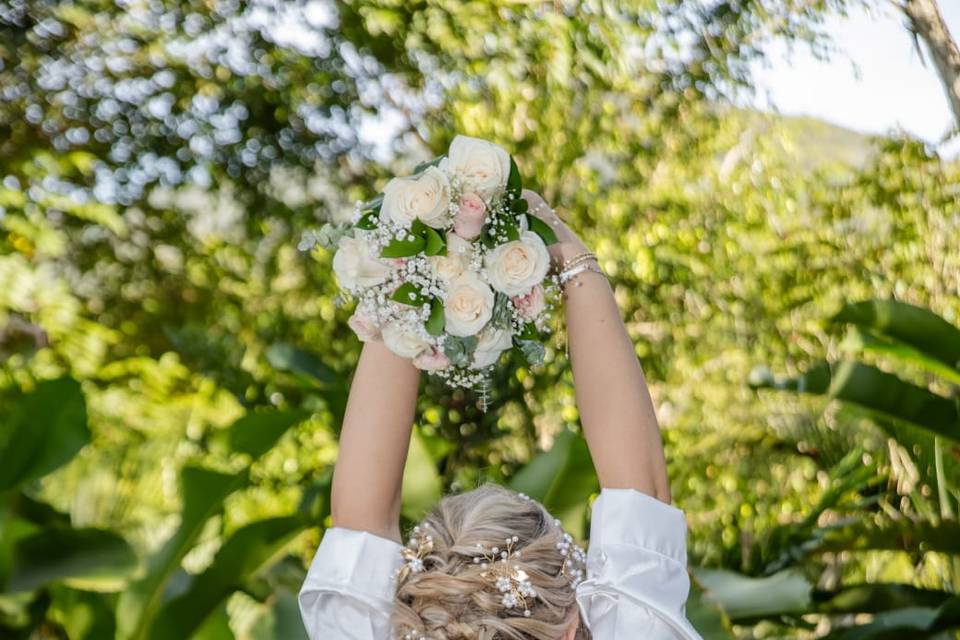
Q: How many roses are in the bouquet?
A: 12